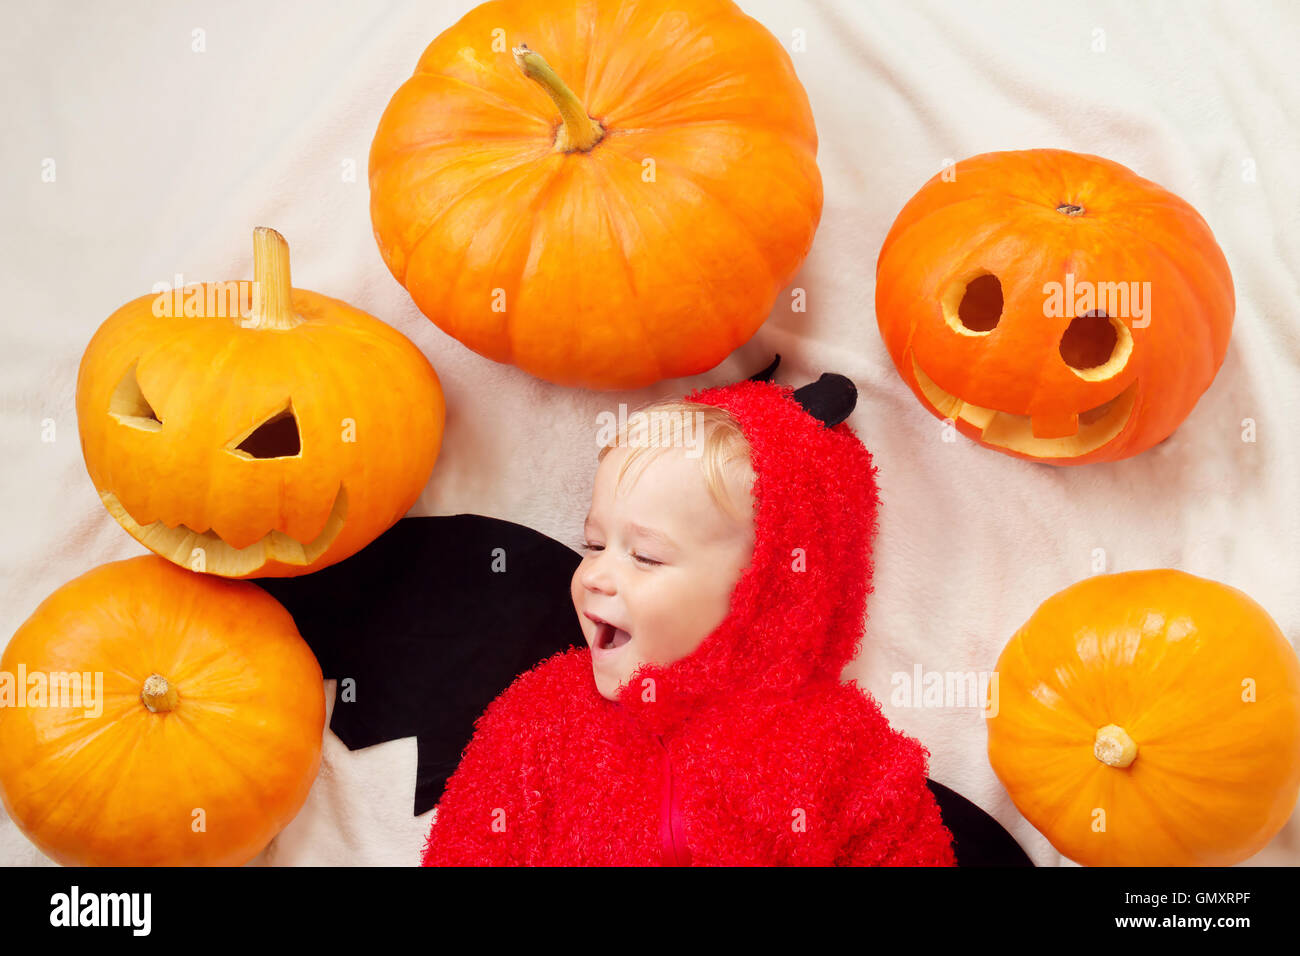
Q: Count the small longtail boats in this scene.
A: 0